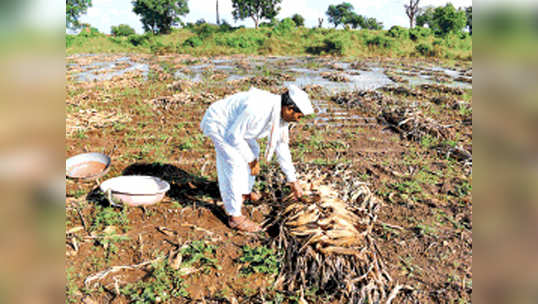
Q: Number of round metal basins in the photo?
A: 2